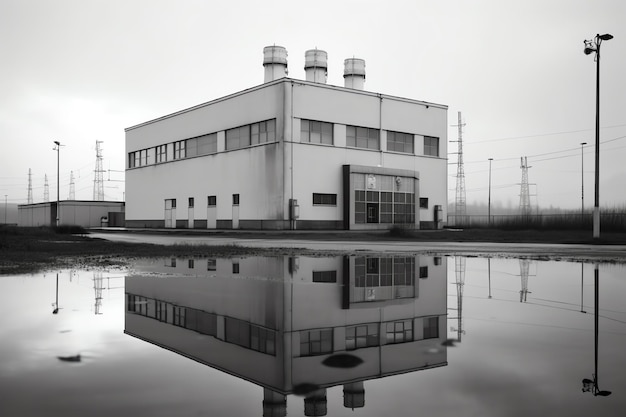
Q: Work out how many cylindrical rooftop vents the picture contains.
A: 3